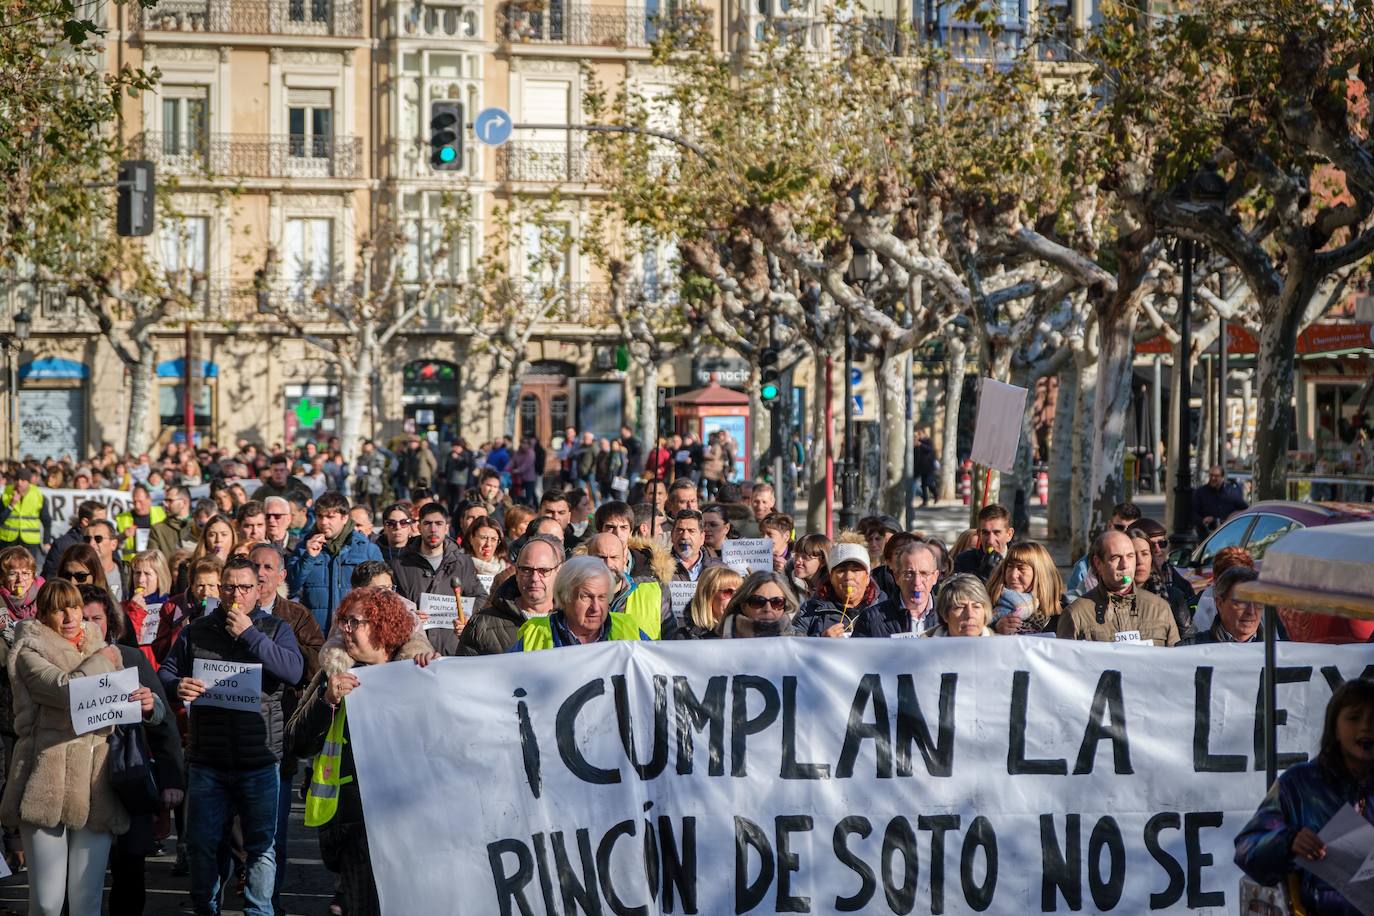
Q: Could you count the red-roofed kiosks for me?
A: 1